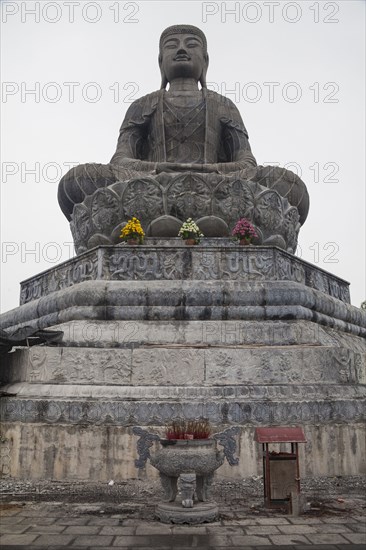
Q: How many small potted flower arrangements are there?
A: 3